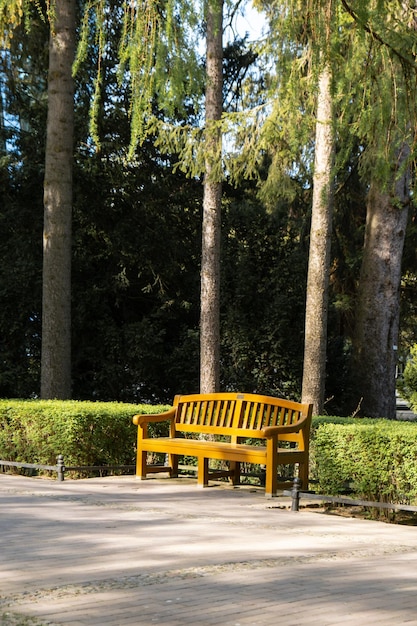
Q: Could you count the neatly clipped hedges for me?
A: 2